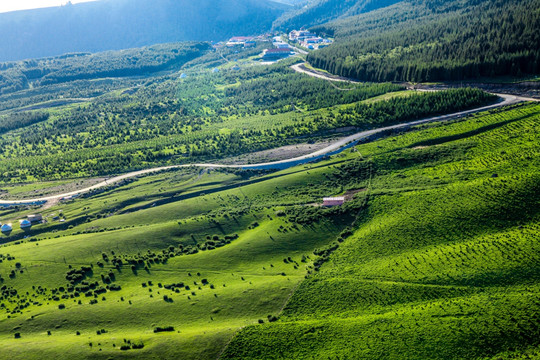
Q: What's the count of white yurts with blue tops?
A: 2